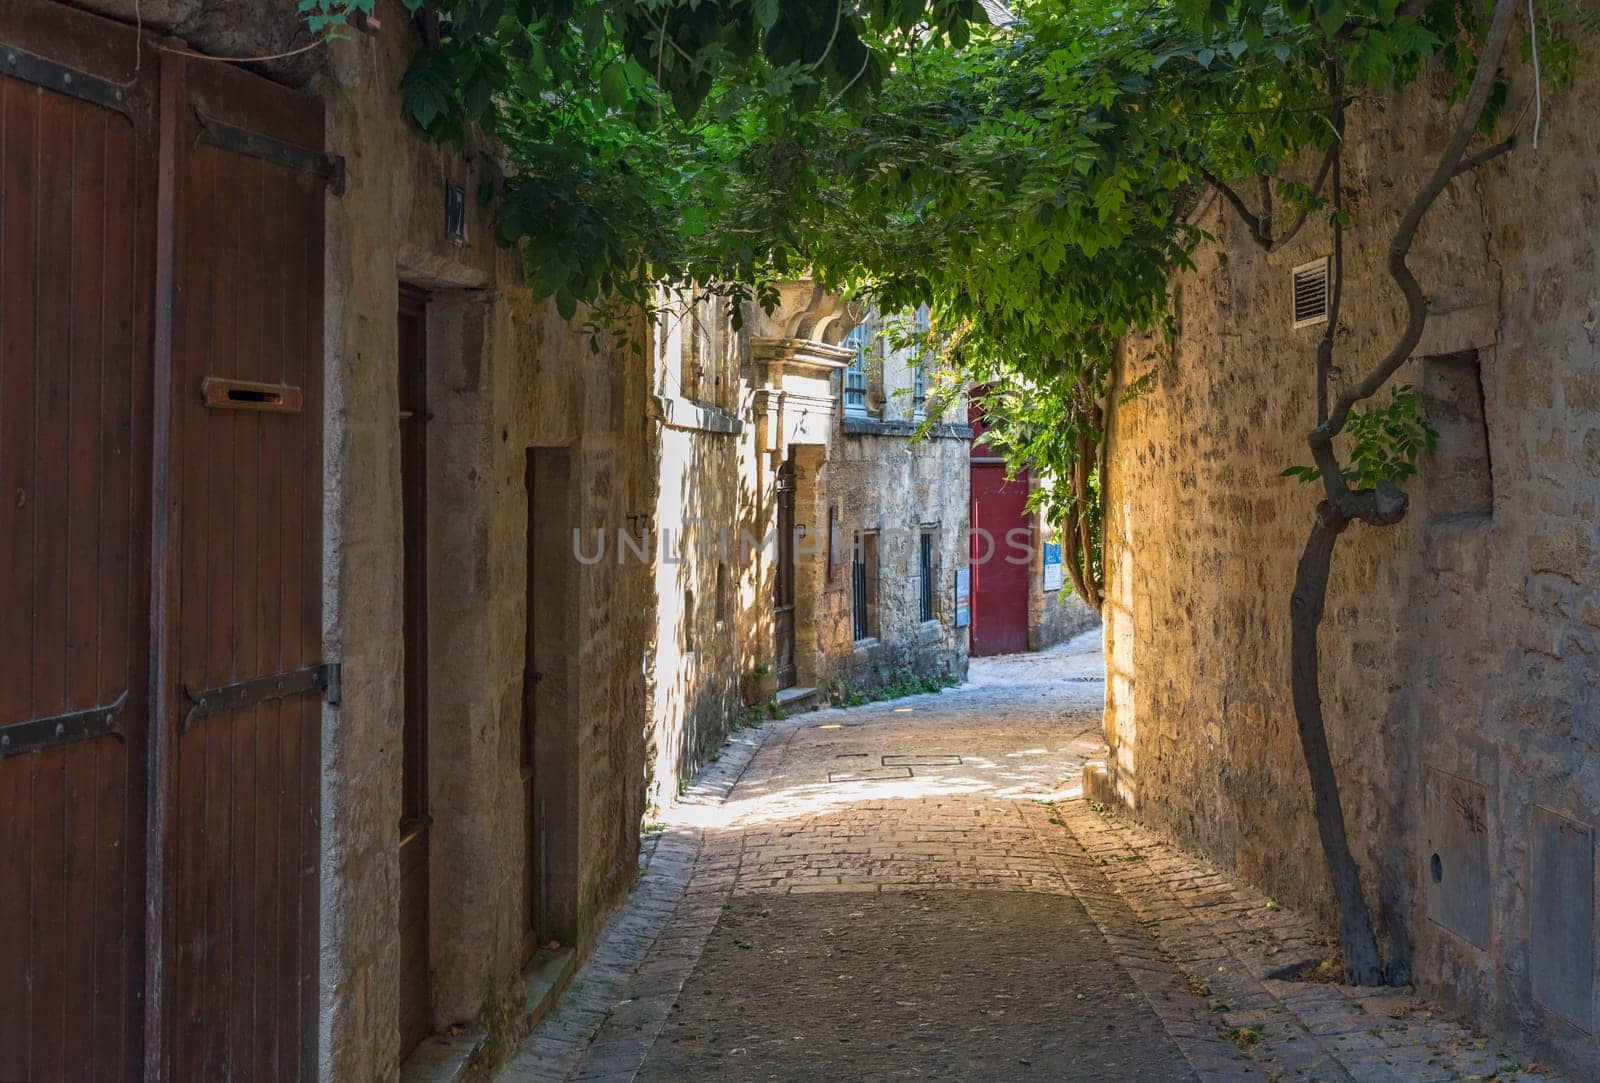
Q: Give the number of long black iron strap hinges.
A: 4